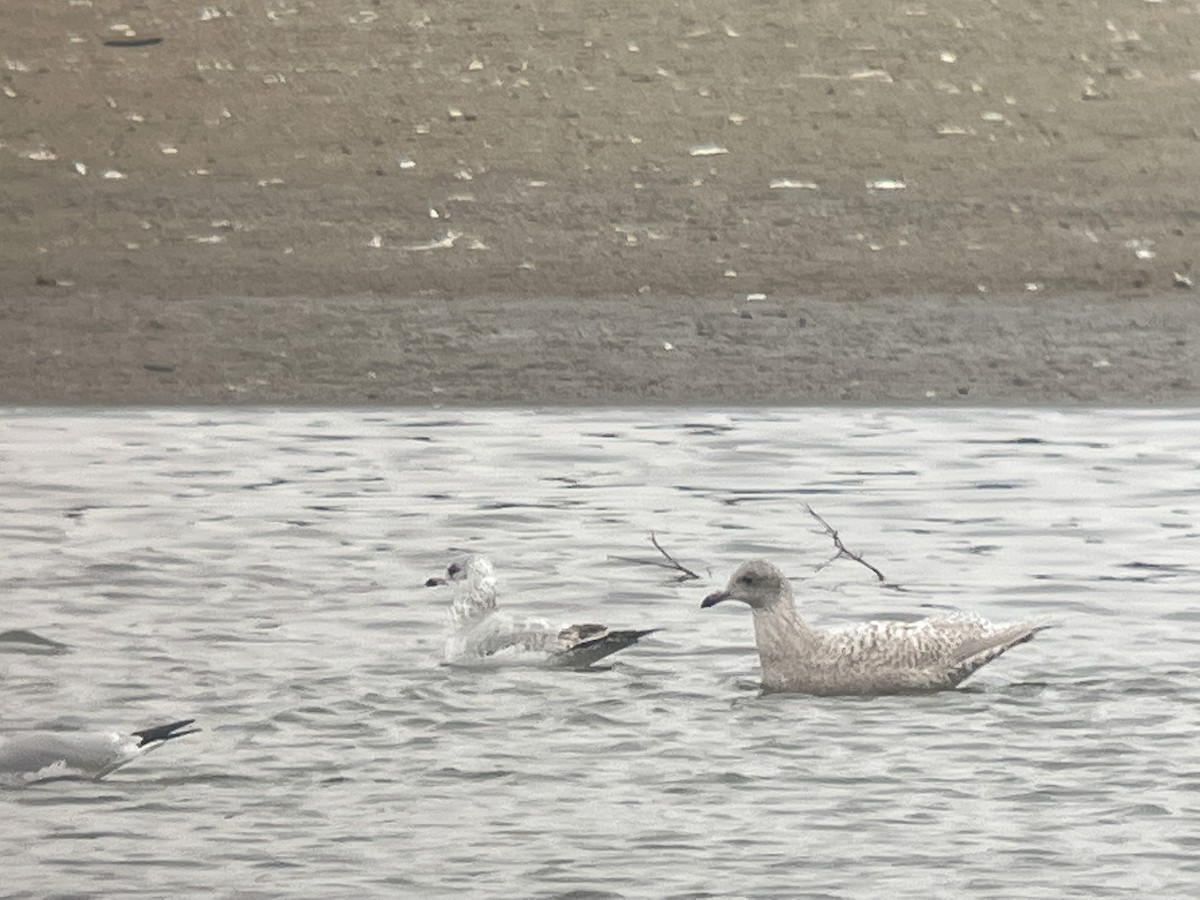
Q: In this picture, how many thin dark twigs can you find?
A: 2